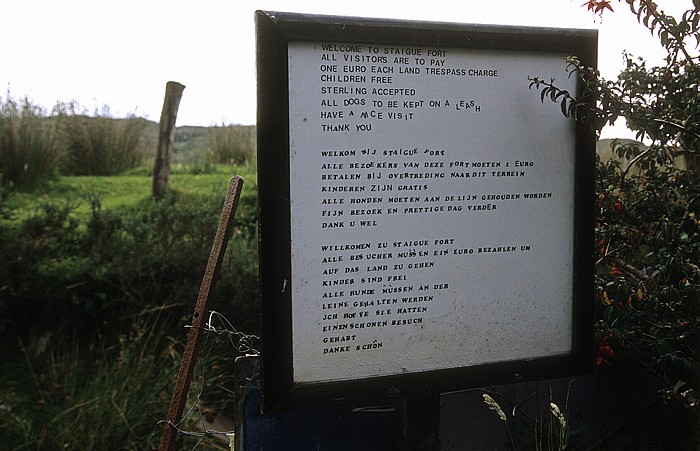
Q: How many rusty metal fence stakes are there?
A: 1